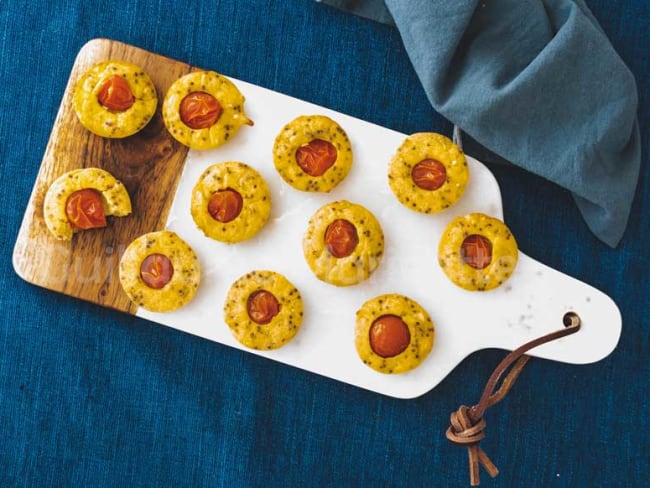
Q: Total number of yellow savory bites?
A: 11